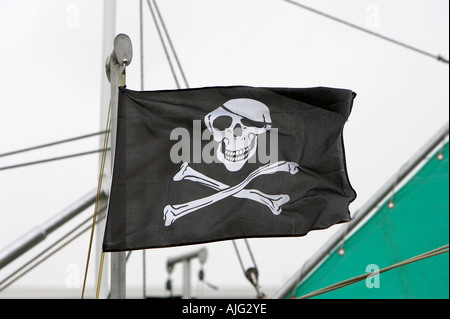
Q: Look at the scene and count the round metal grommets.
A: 3